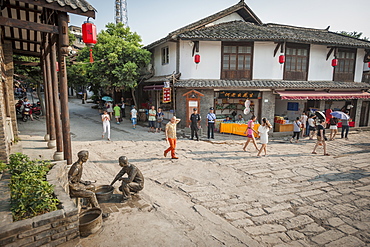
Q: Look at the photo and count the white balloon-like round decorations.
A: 2